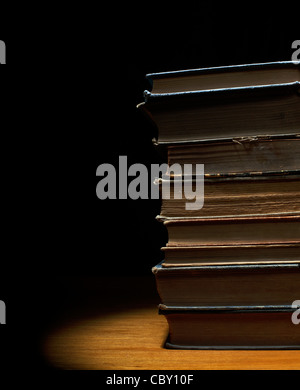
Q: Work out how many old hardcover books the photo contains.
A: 8